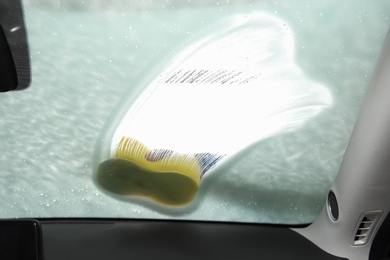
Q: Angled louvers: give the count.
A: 3